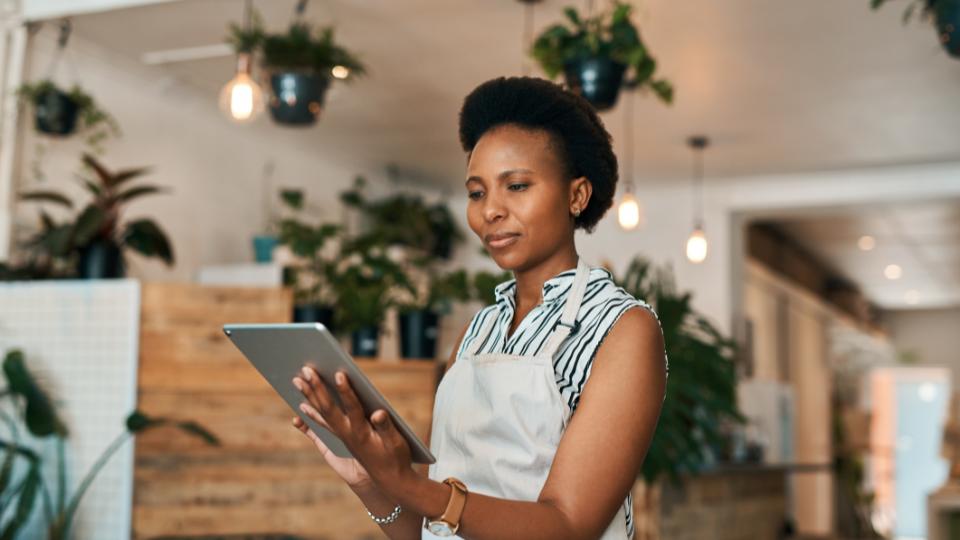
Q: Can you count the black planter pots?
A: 8